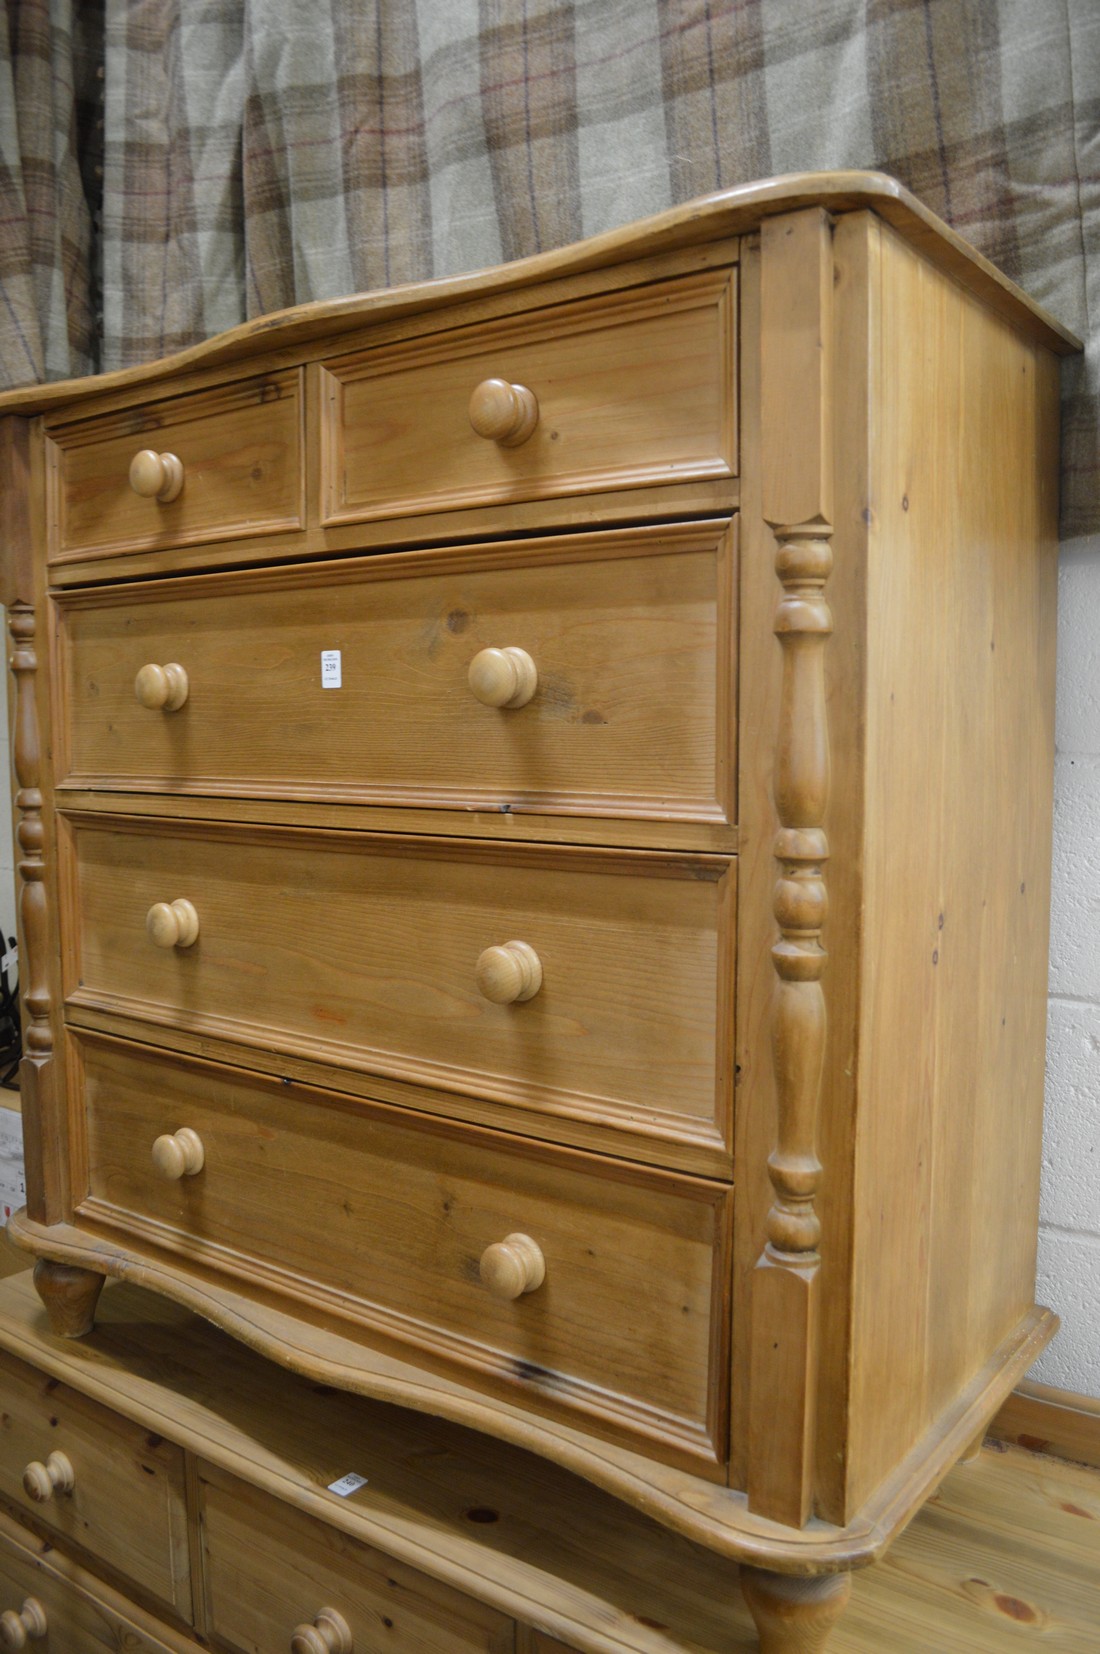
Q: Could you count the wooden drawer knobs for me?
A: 11